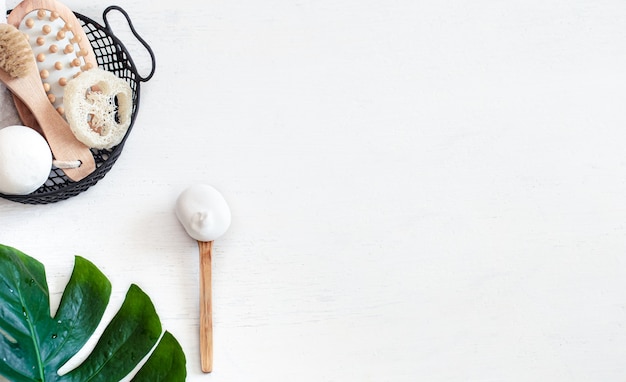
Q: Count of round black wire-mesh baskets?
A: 1